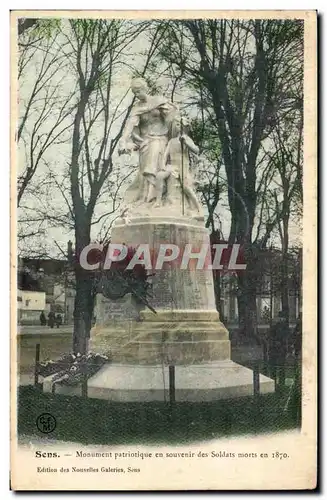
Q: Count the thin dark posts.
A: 4